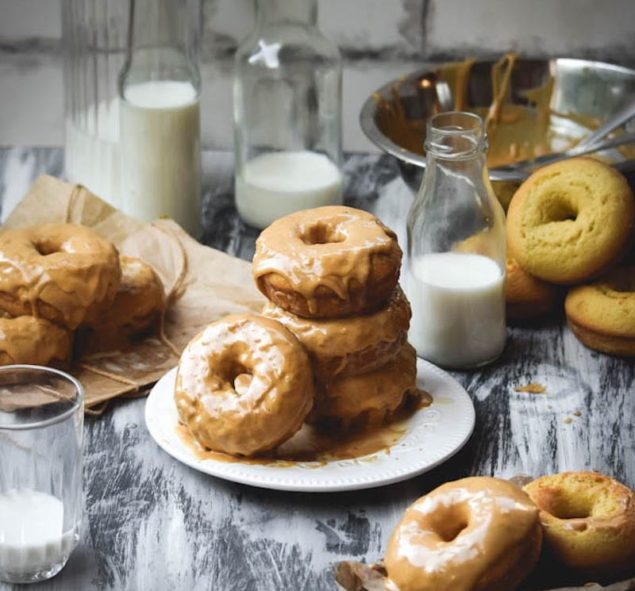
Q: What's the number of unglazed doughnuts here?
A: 4